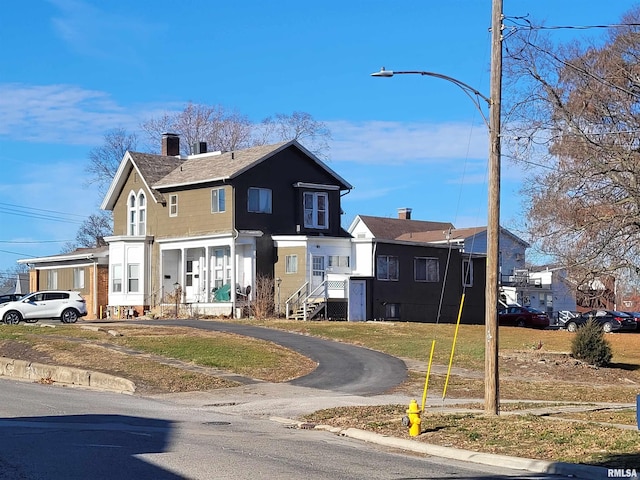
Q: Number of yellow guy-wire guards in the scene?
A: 2